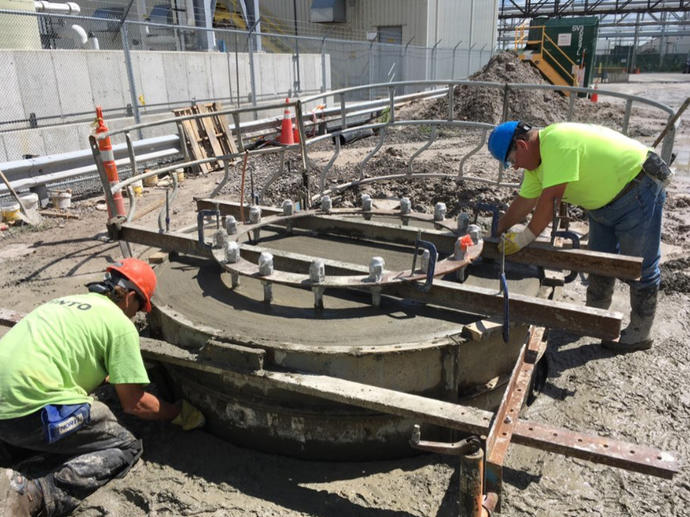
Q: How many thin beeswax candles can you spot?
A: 0